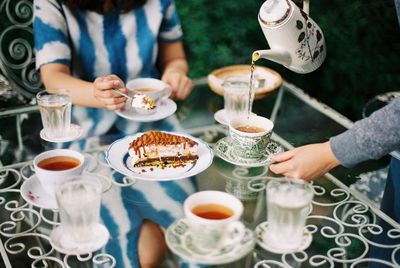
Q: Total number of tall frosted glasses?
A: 4